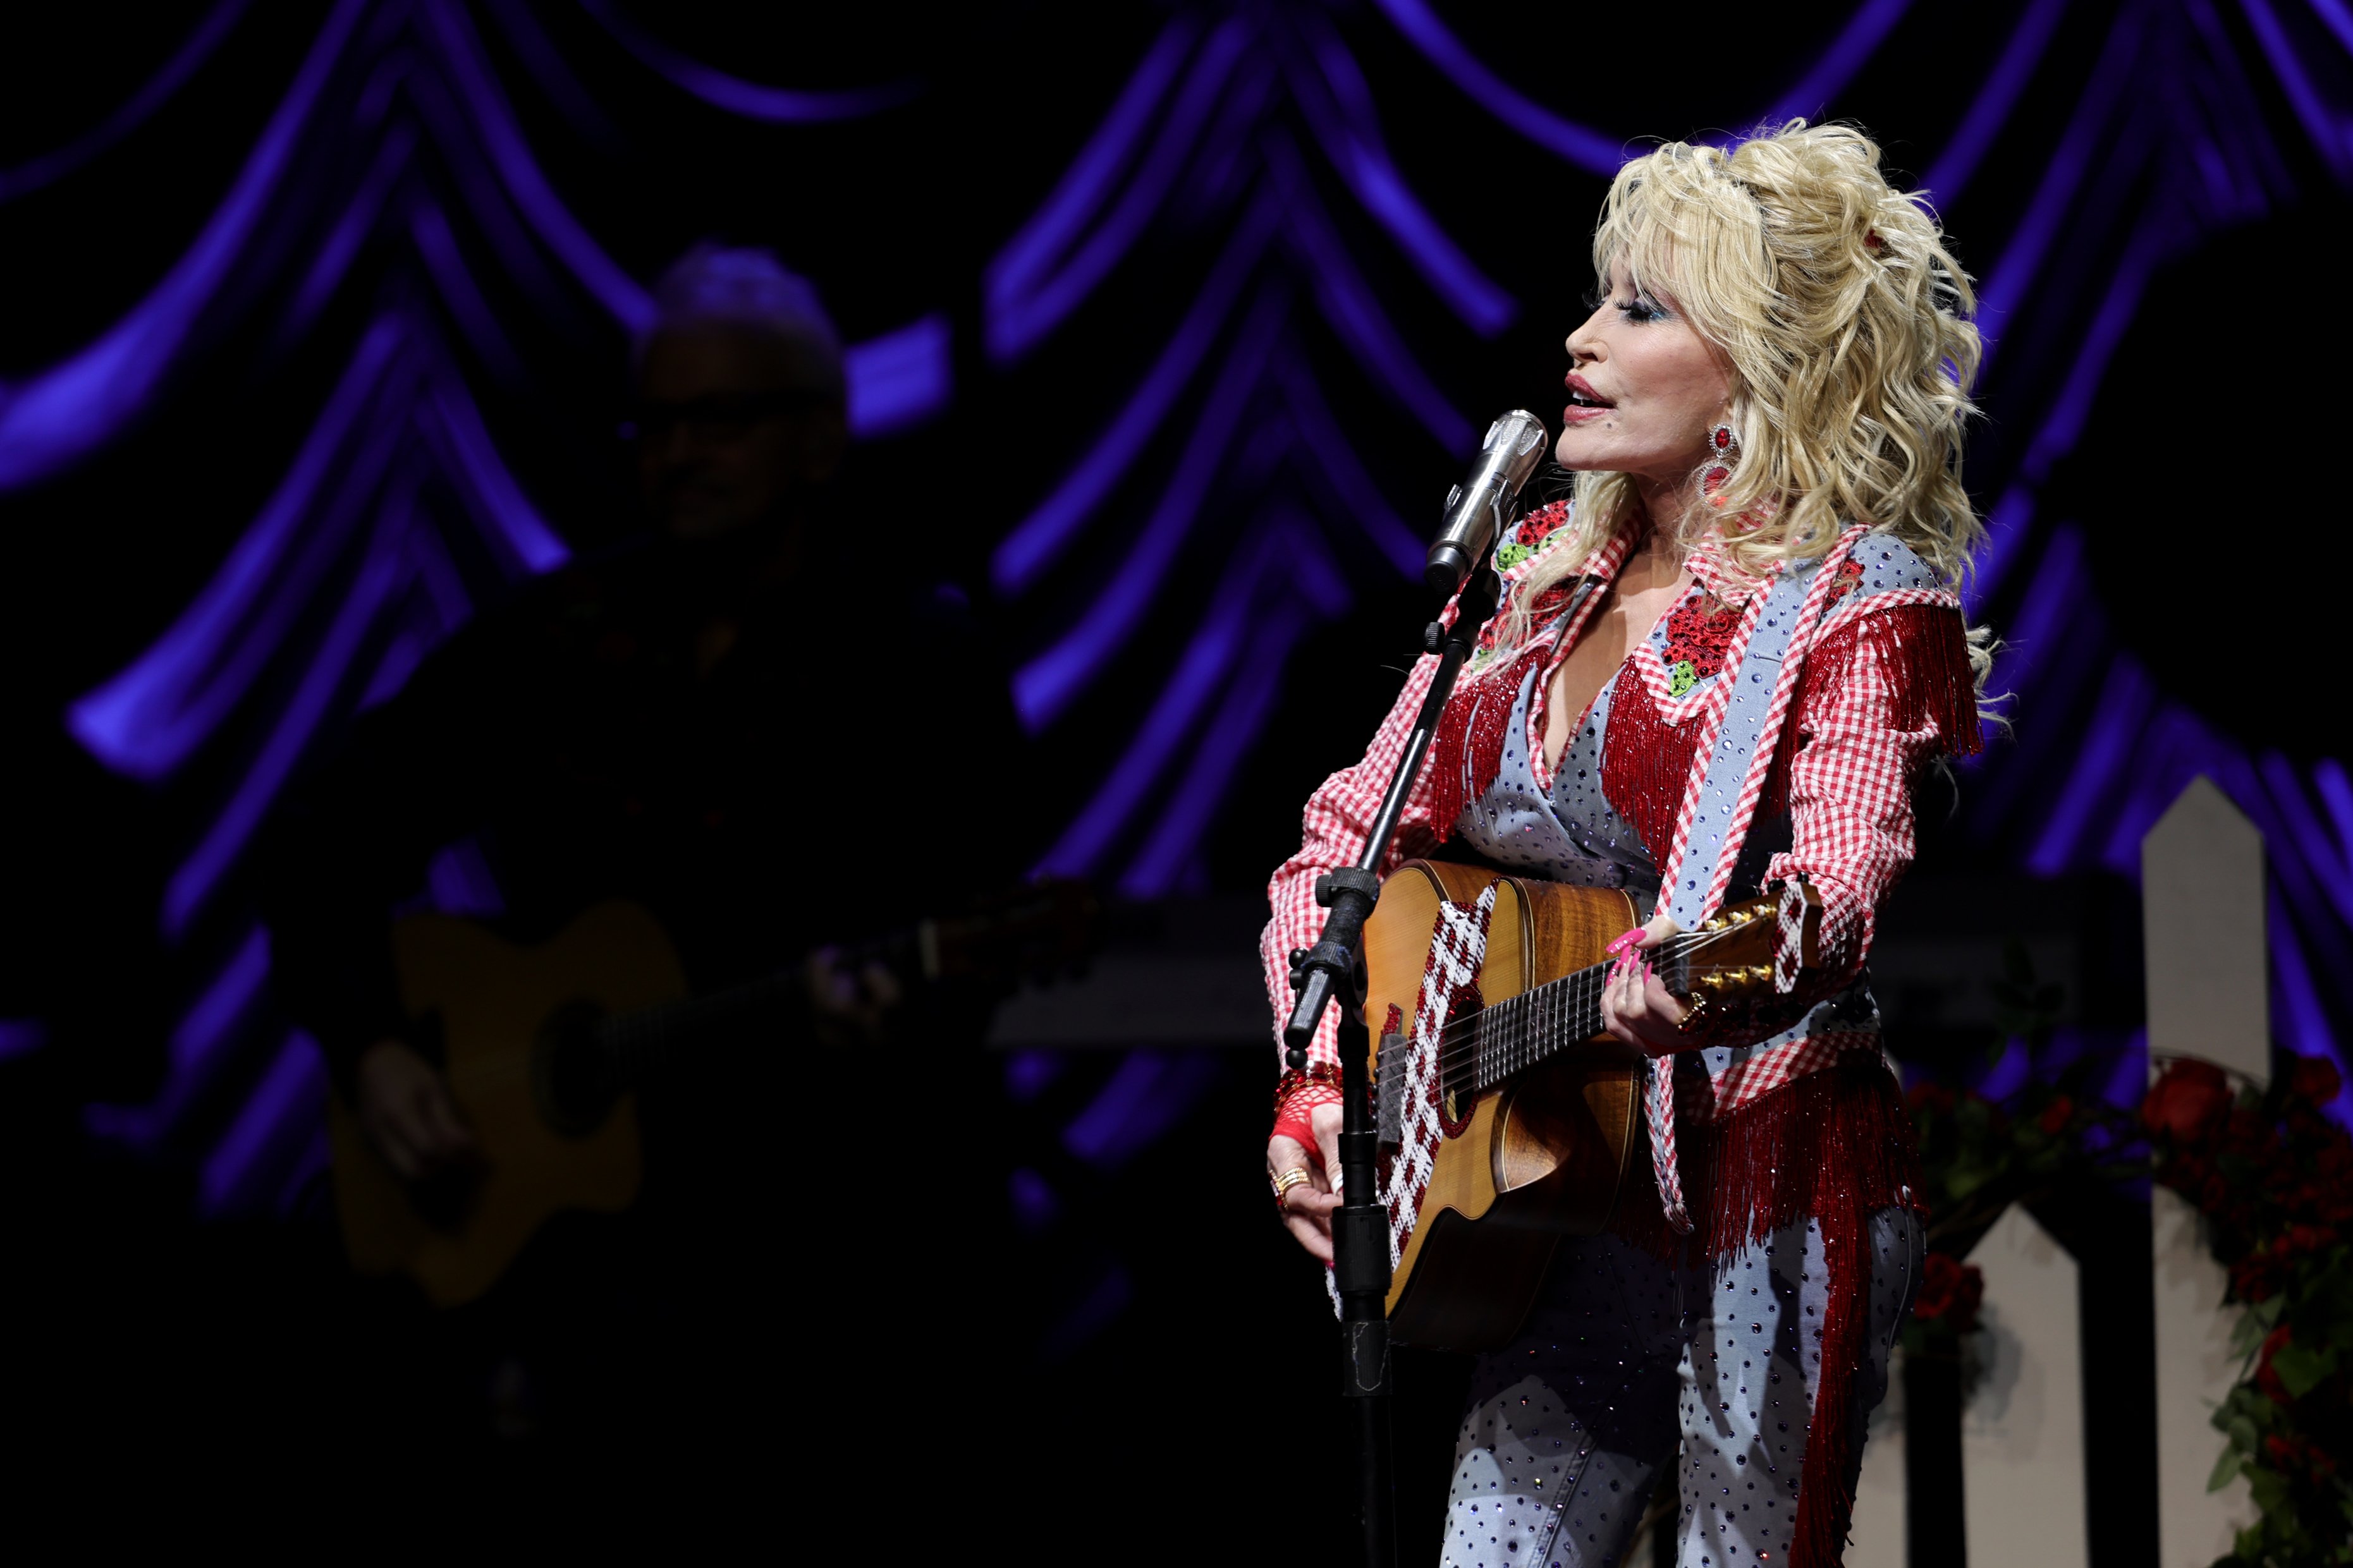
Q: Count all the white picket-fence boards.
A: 3